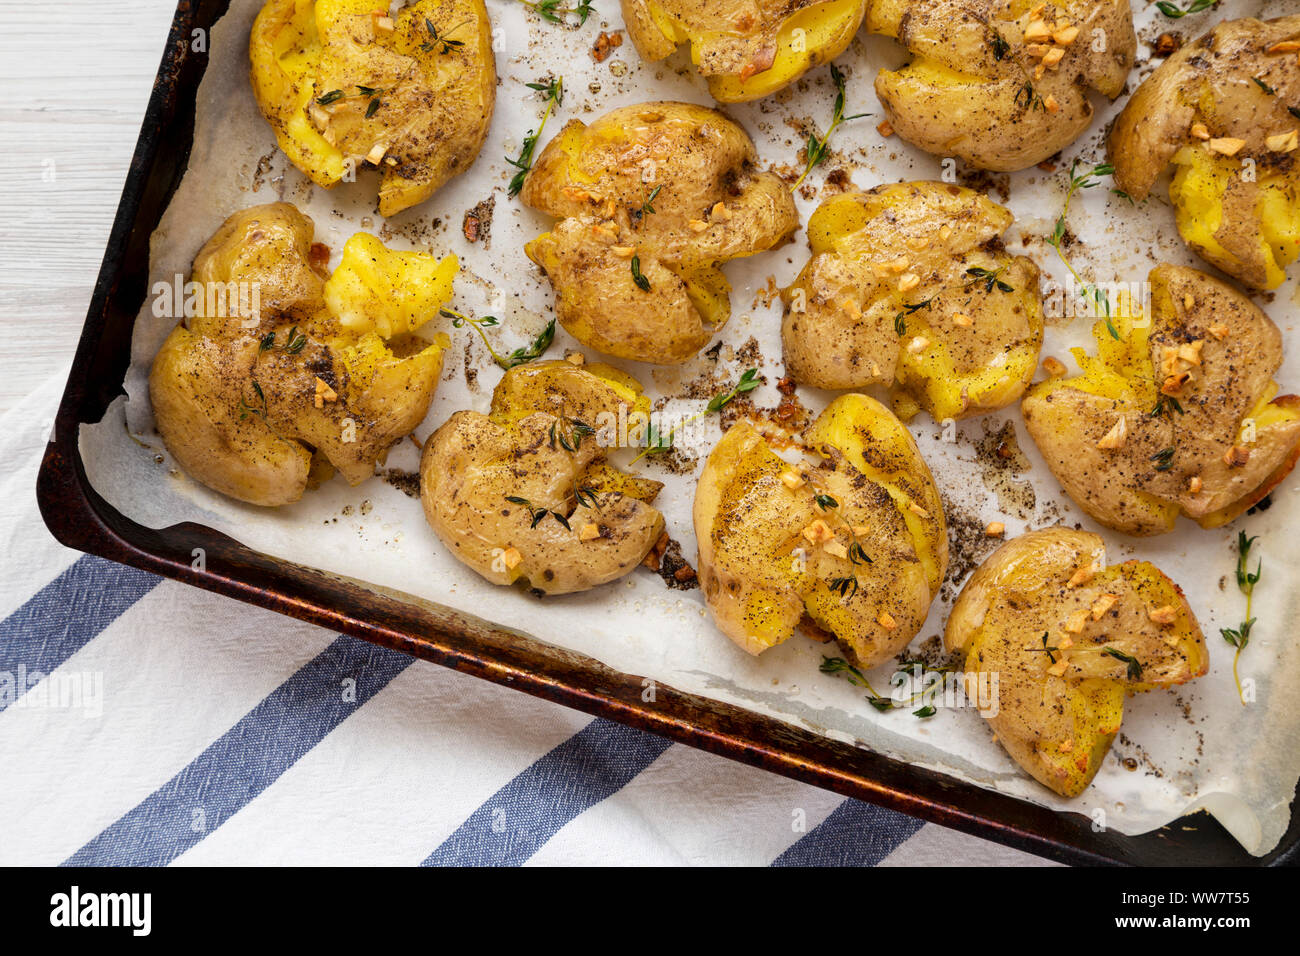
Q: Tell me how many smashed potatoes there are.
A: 11